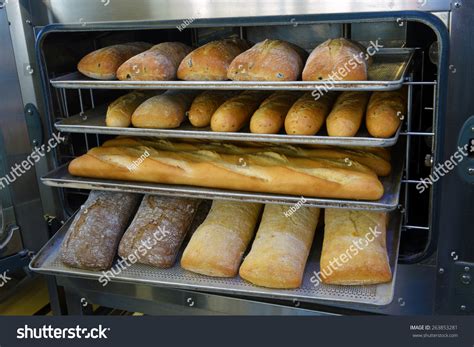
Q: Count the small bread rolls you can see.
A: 8